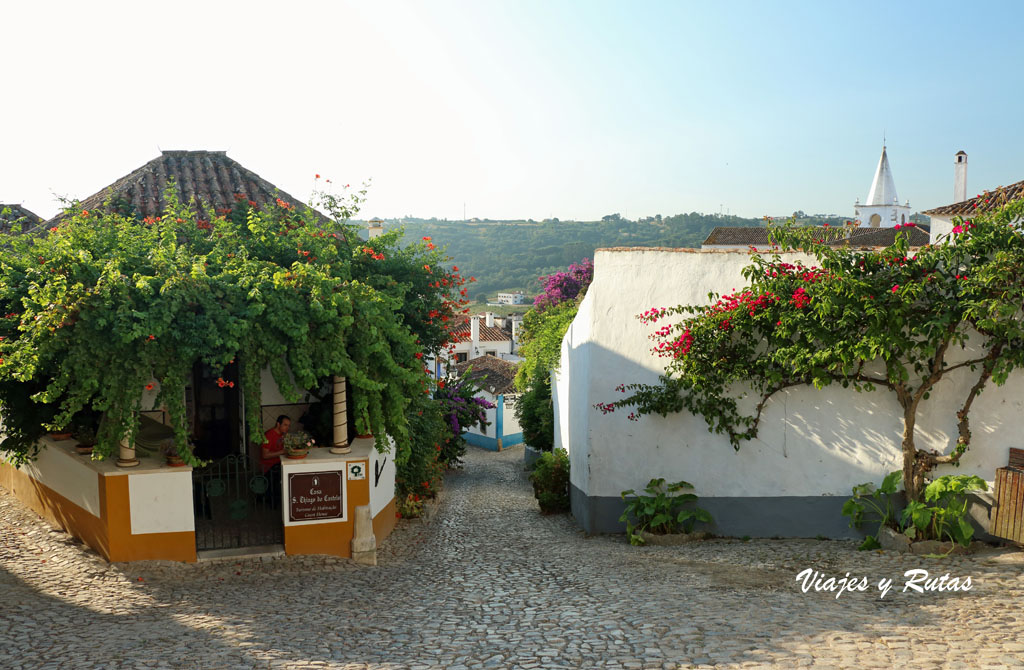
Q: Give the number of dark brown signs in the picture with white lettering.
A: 1